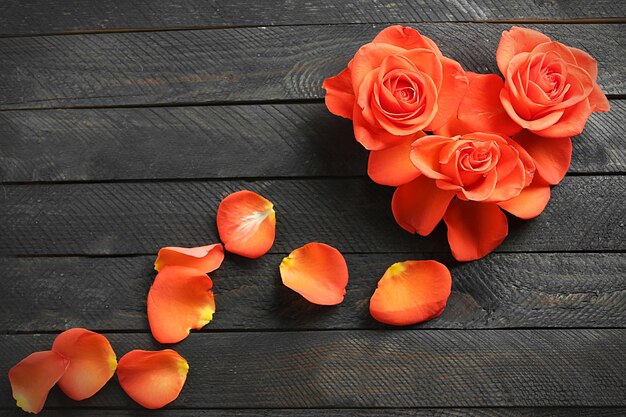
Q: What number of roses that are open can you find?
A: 3